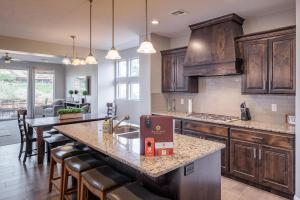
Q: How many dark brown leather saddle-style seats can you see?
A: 4